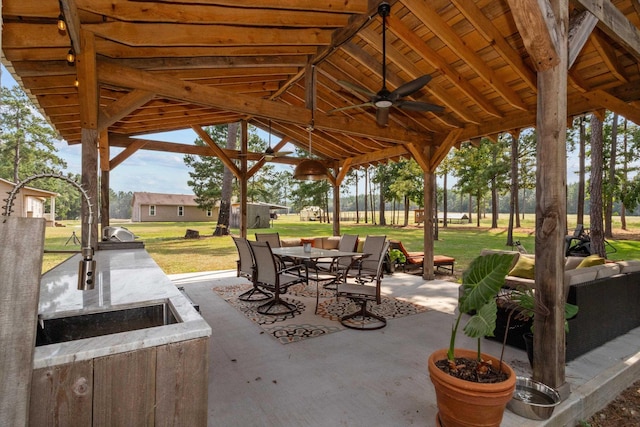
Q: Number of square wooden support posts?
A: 6